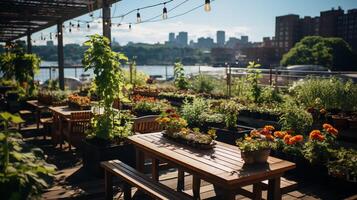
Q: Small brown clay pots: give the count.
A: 1